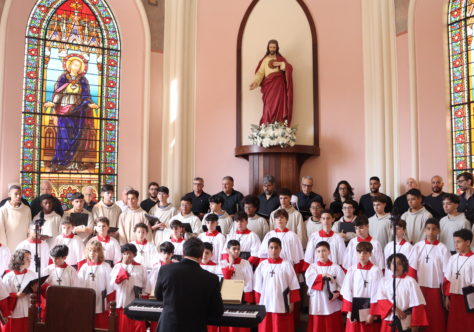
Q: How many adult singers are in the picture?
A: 14